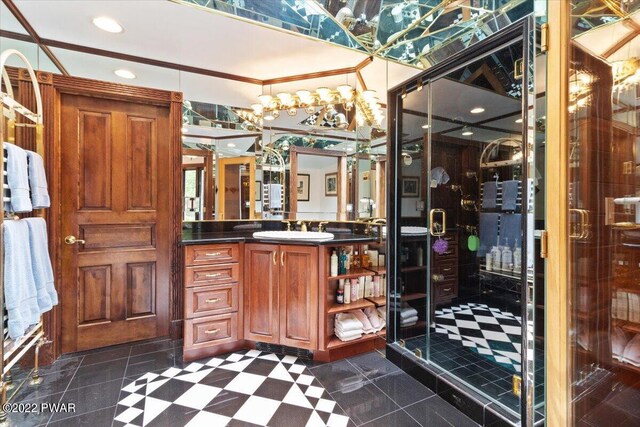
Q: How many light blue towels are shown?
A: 4